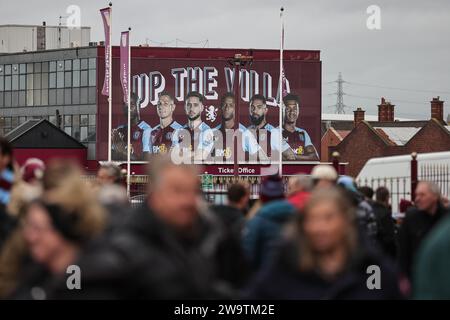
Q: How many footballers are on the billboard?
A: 6